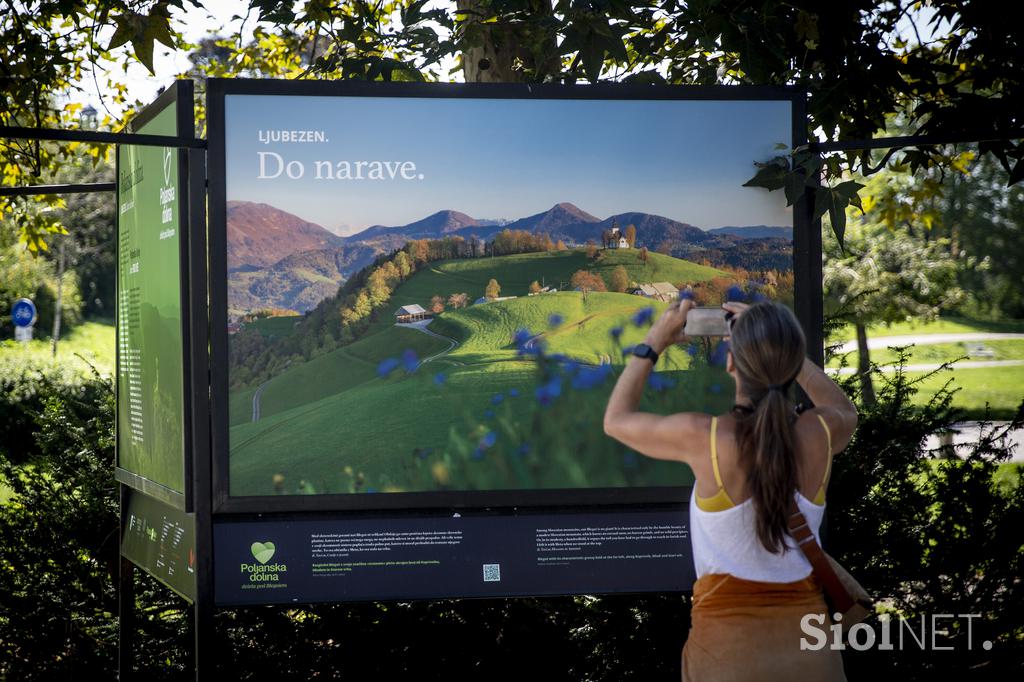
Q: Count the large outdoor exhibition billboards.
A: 2